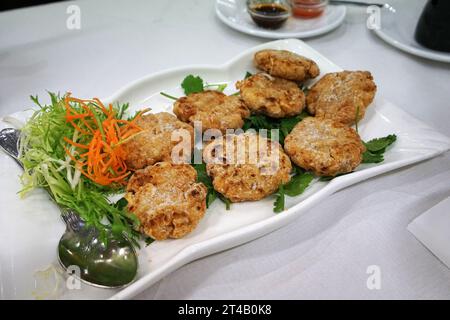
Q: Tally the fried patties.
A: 8